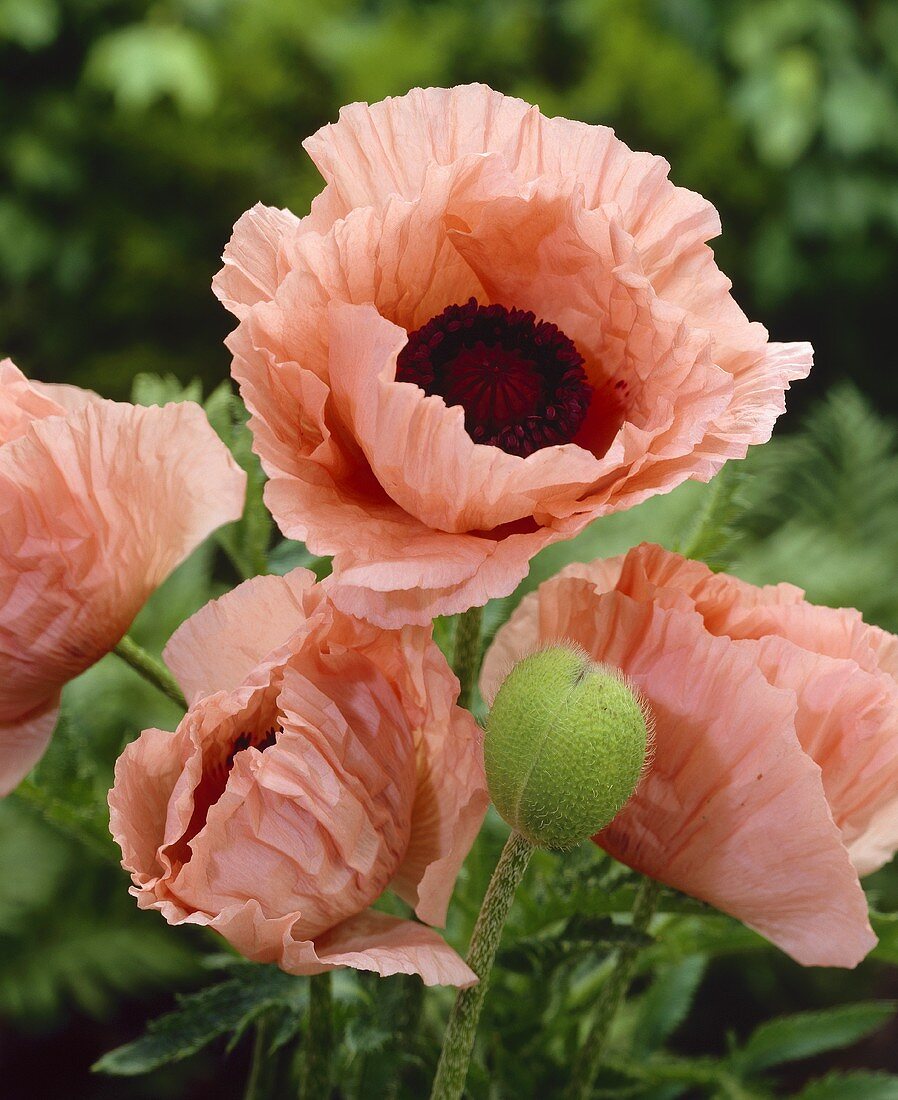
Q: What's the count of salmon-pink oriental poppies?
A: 4